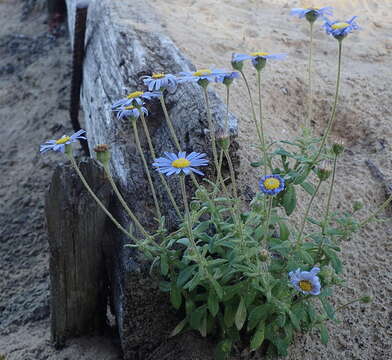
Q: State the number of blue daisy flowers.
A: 12